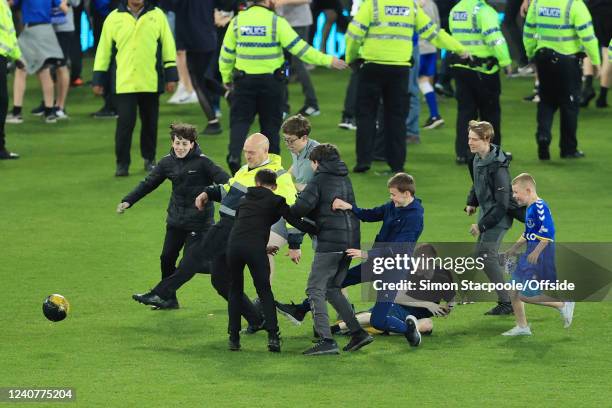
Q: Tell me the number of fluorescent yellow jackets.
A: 7